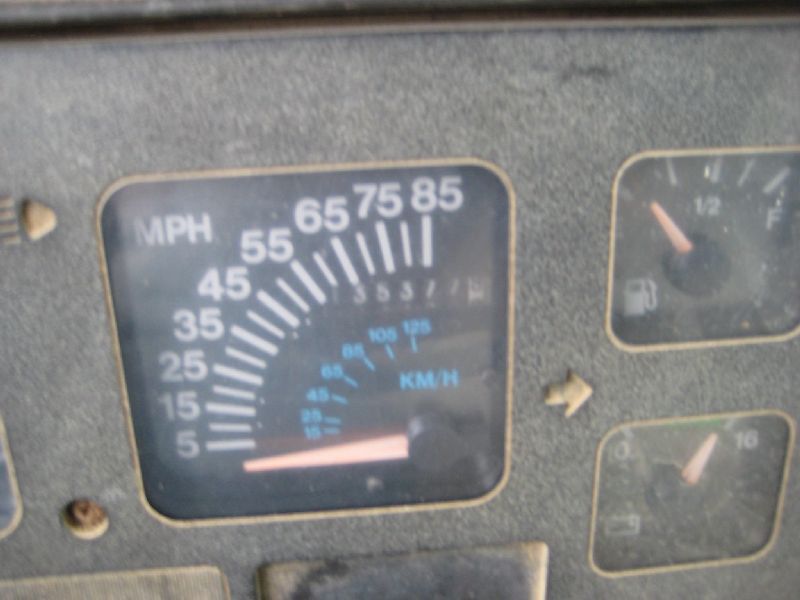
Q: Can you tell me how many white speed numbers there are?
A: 9